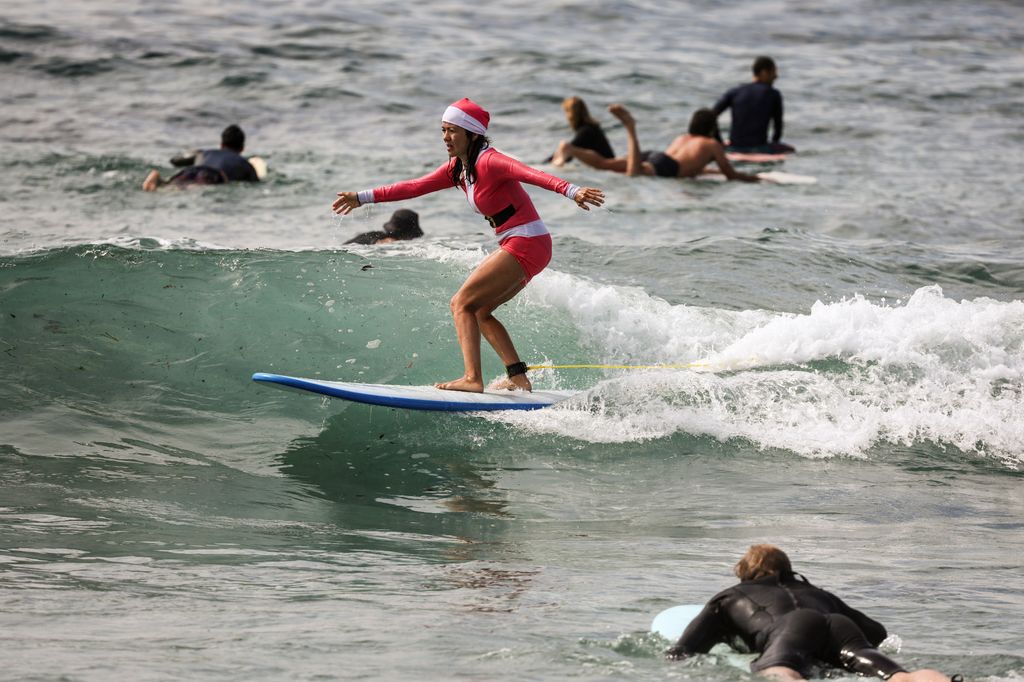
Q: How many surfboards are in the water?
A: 5